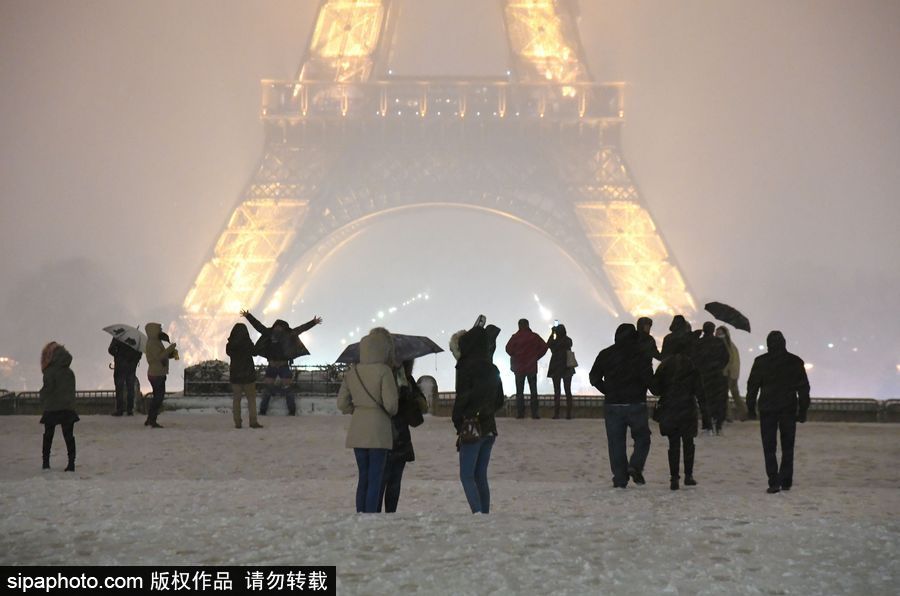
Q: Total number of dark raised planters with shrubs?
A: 1